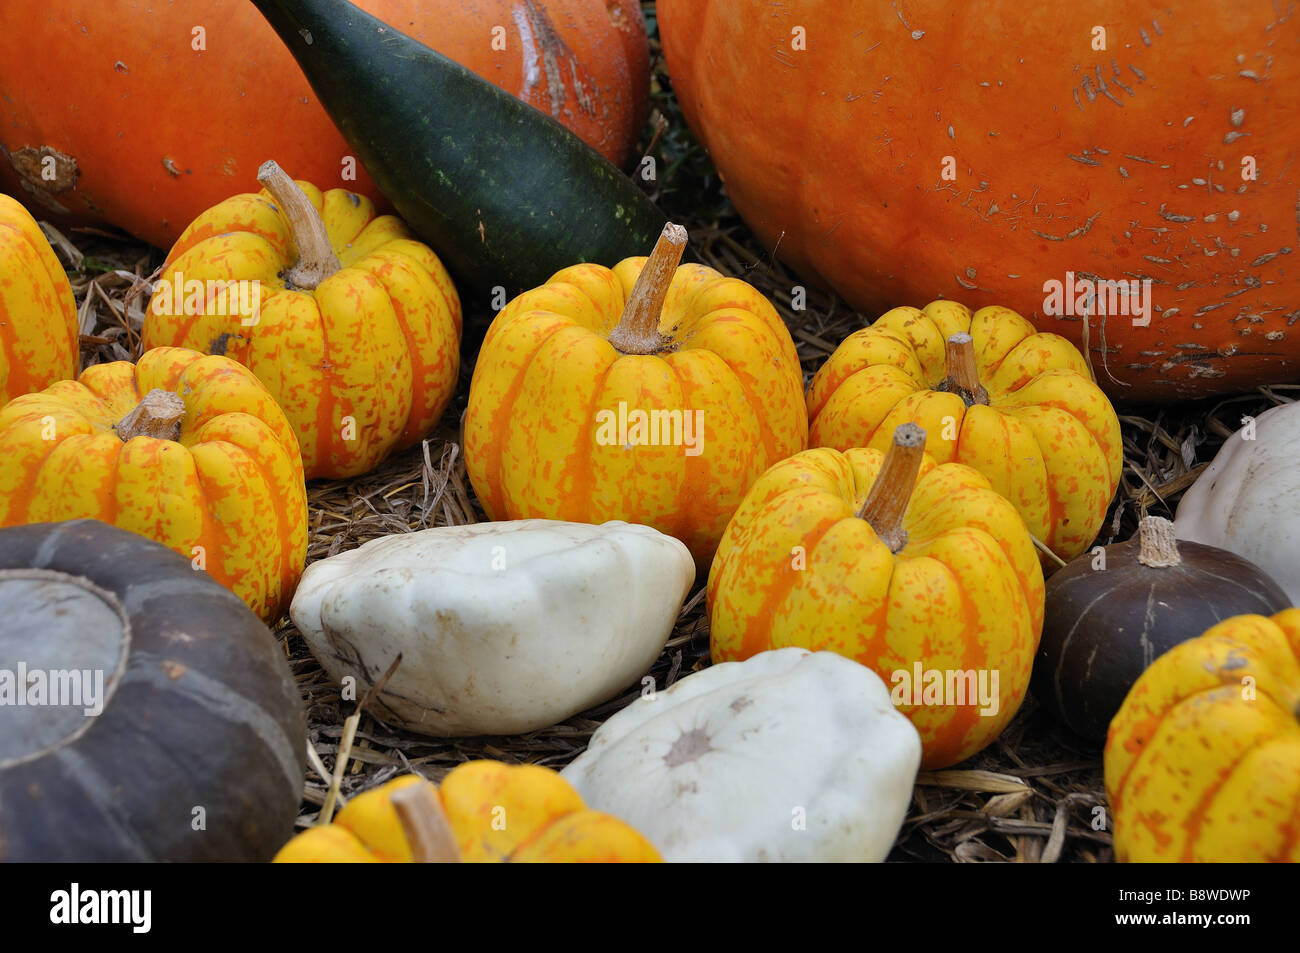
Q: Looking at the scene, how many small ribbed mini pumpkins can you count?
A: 8